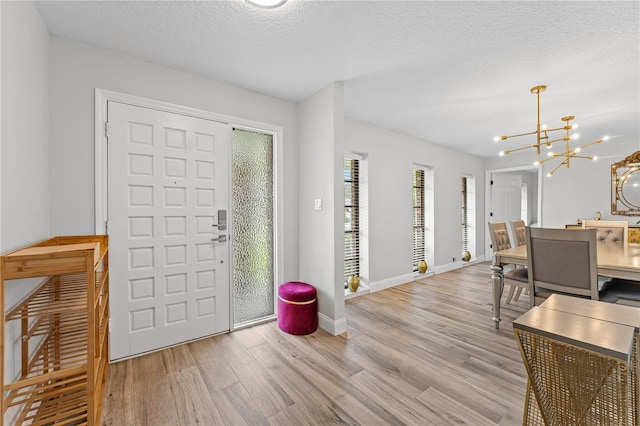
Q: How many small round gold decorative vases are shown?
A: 3